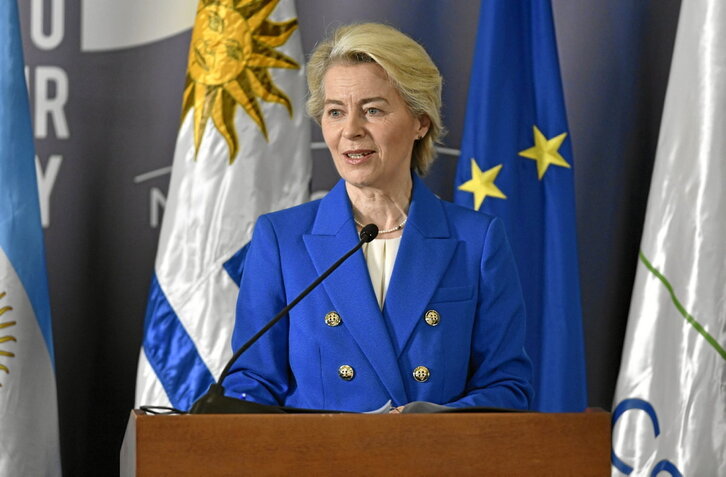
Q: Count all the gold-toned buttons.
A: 4